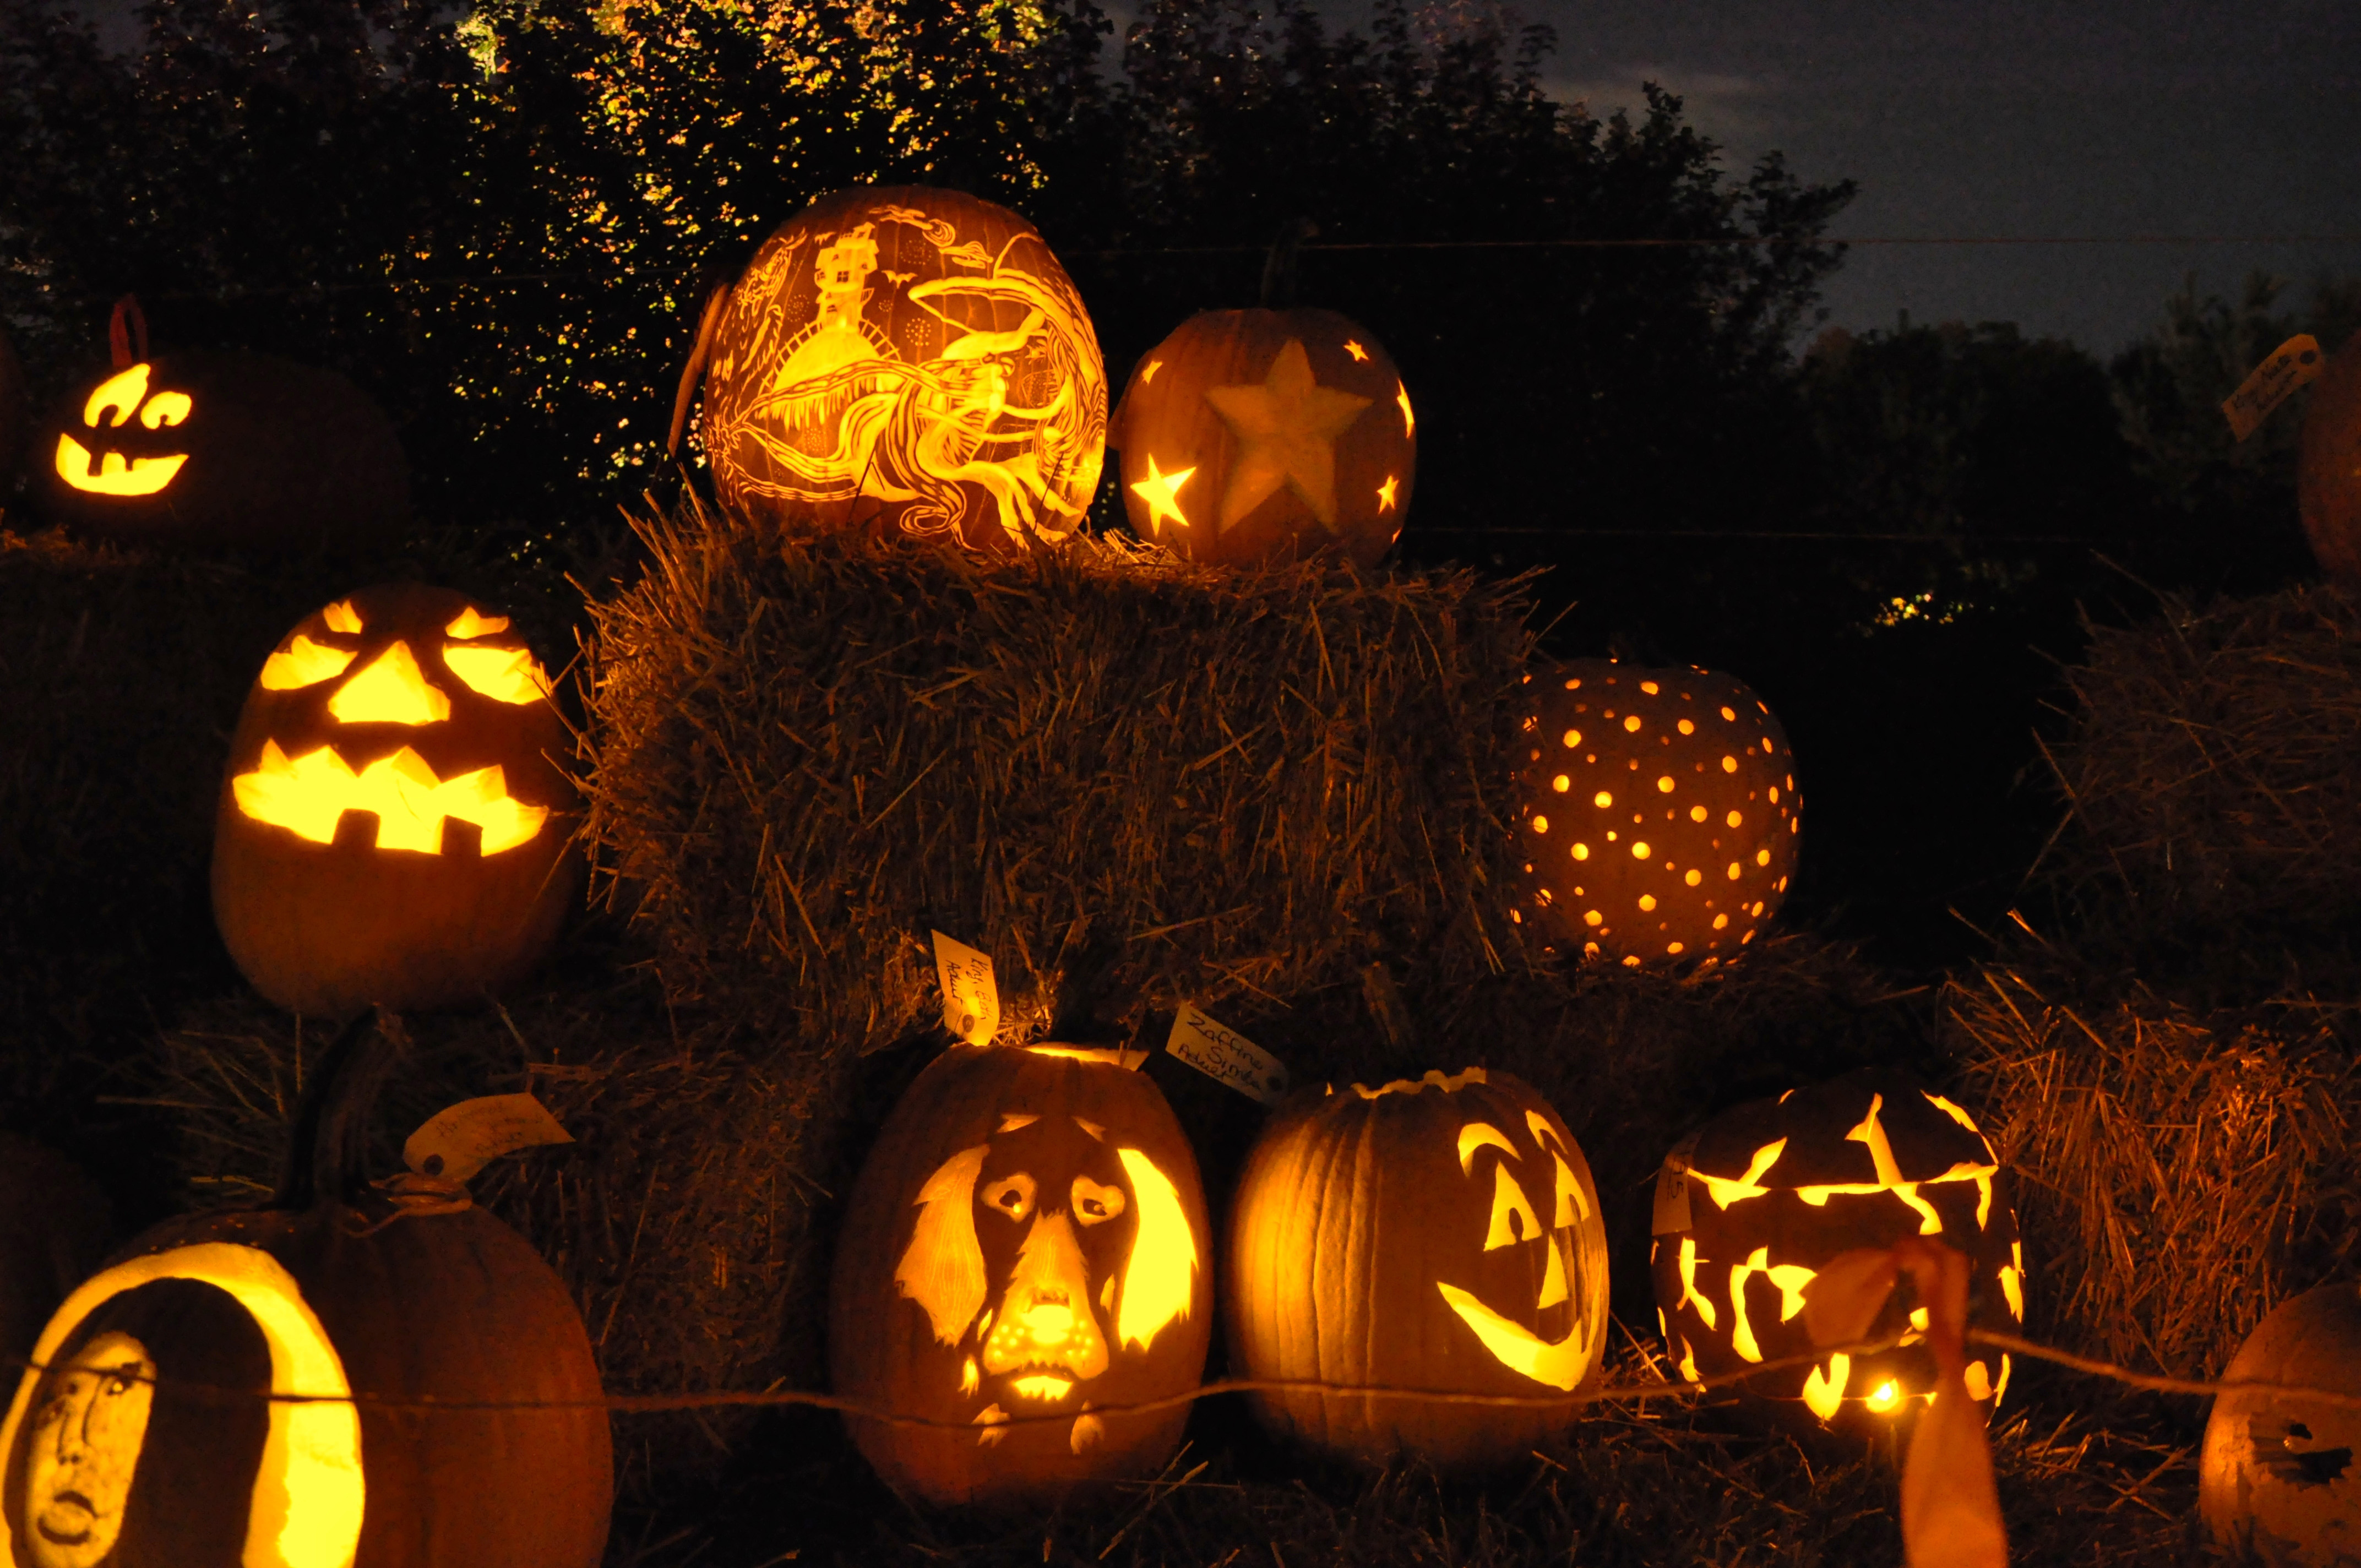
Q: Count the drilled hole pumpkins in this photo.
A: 1